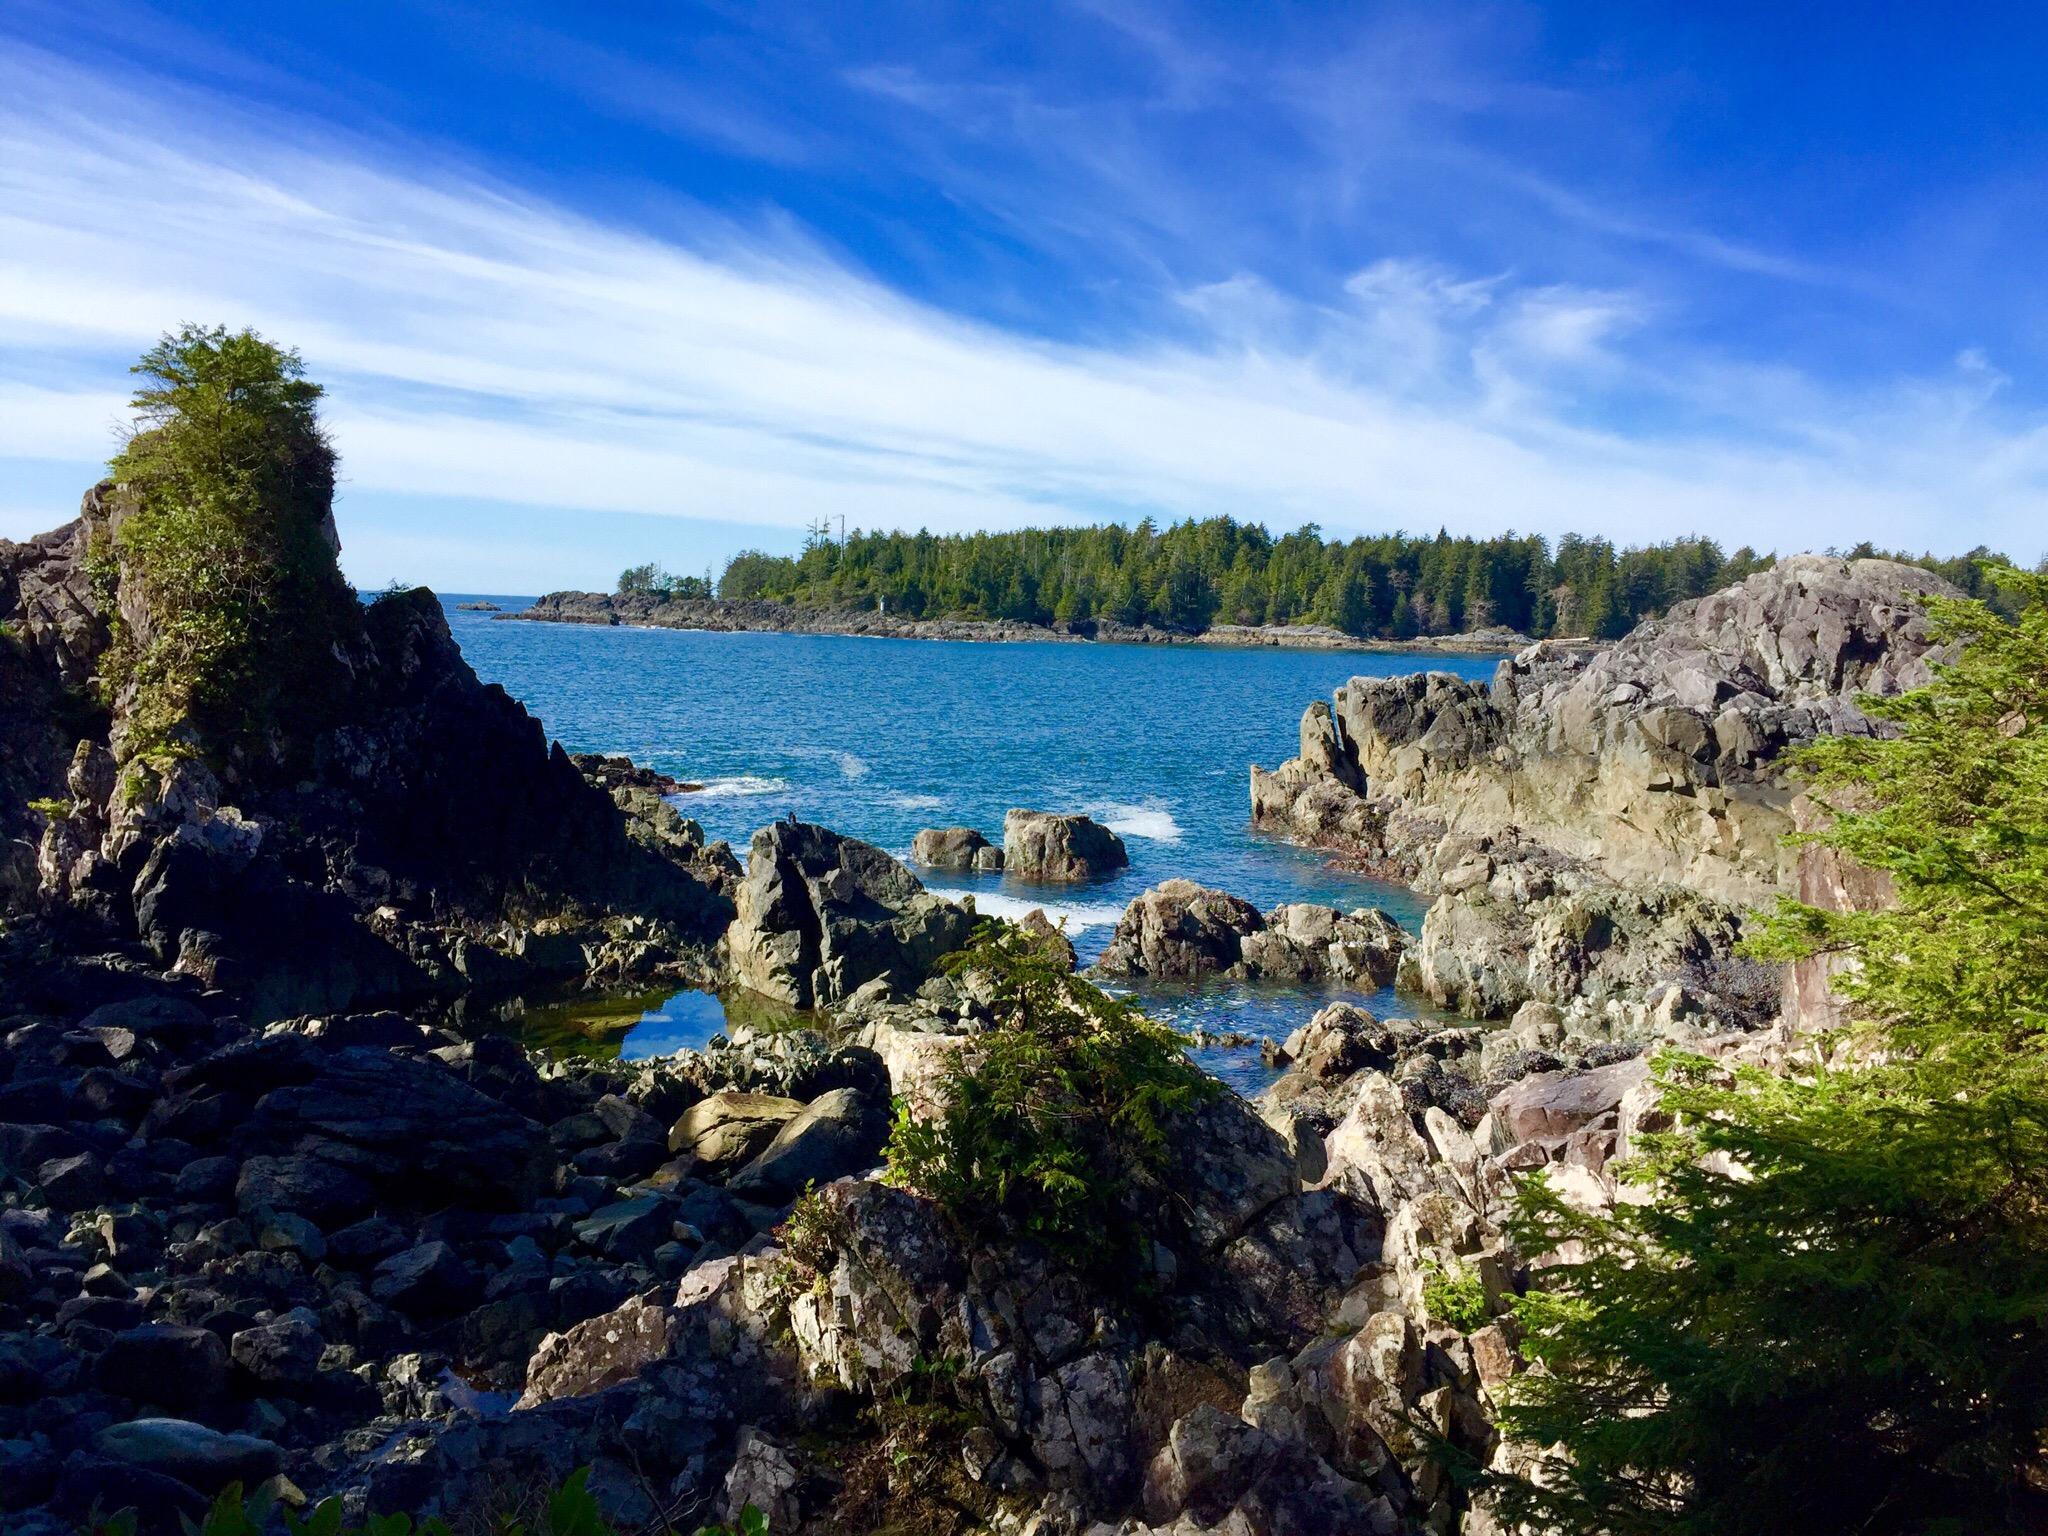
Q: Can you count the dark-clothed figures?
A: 1